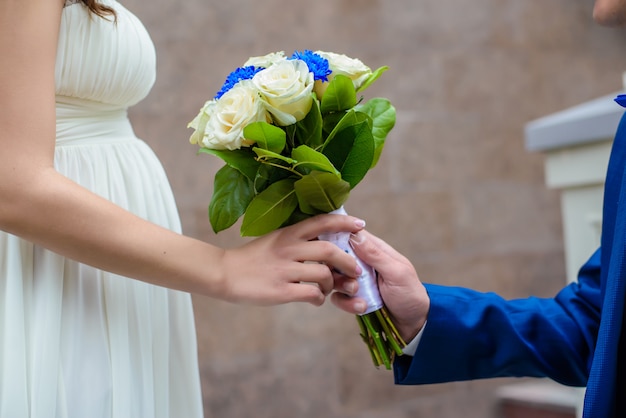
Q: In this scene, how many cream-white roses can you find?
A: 5